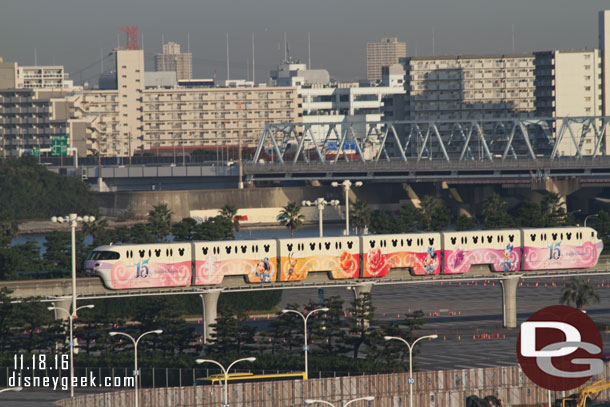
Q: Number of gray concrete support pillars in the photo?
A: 4